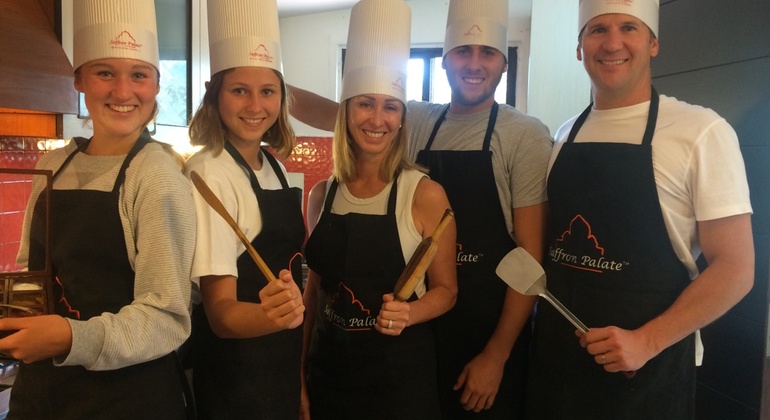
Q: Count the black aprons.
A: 5